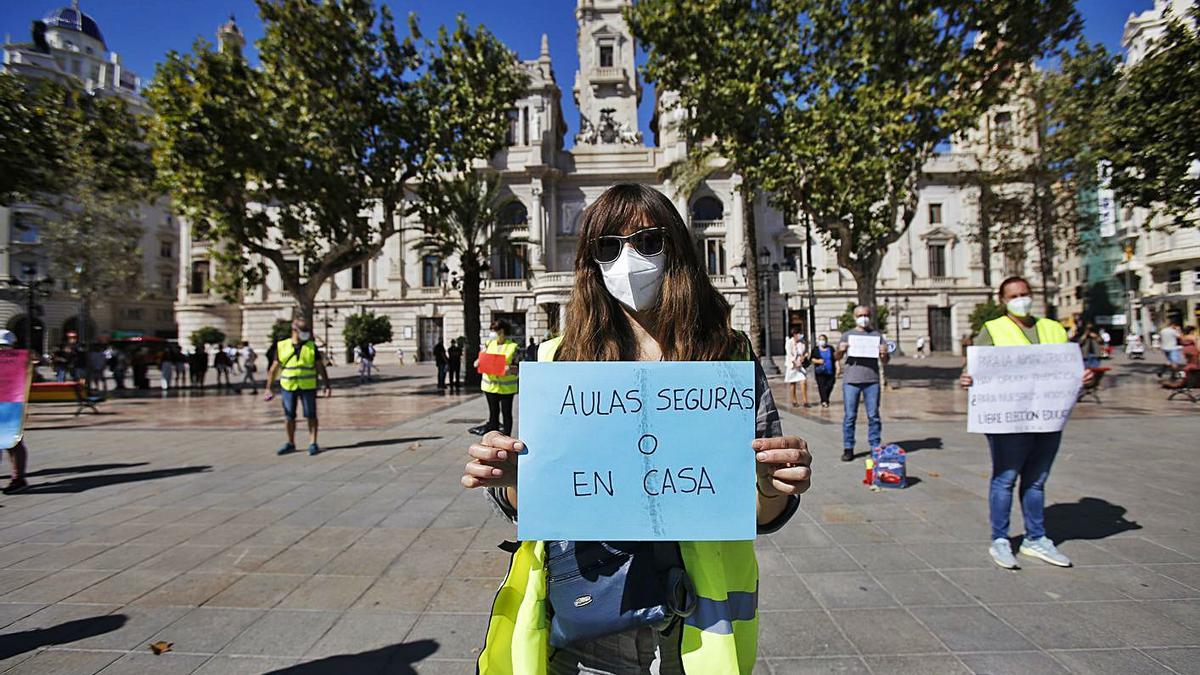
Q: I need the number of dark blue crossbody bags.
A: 1